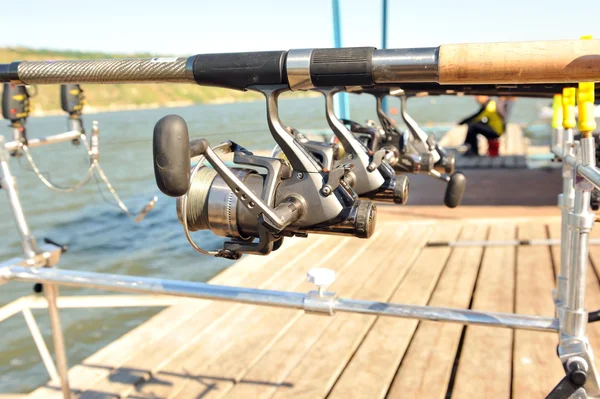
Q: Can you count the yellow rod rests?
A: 3